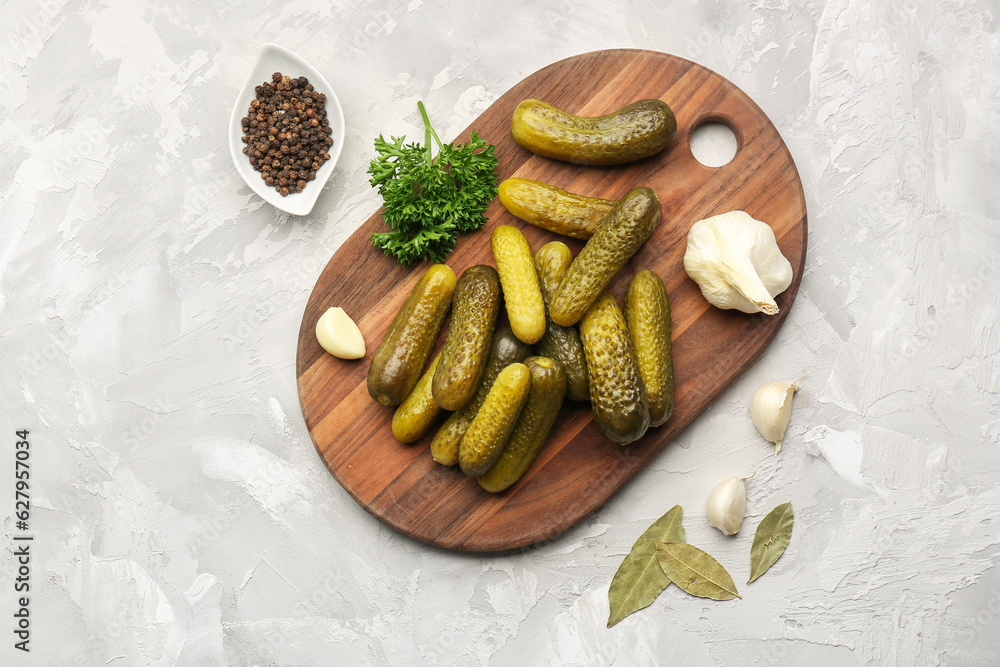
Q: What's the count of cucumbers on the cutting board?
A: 13